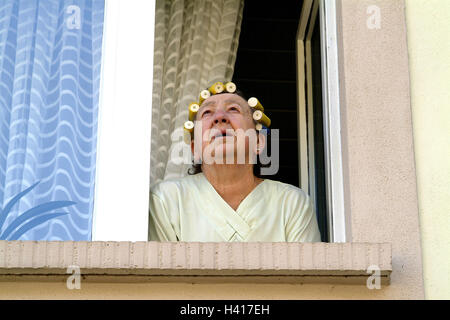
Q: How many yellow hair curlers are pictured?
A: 7